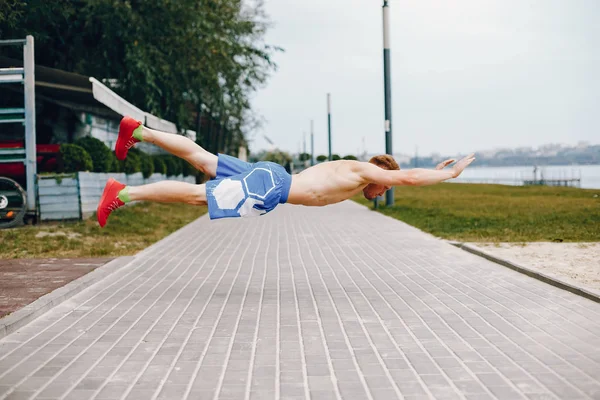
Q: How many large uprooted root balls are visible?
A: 0